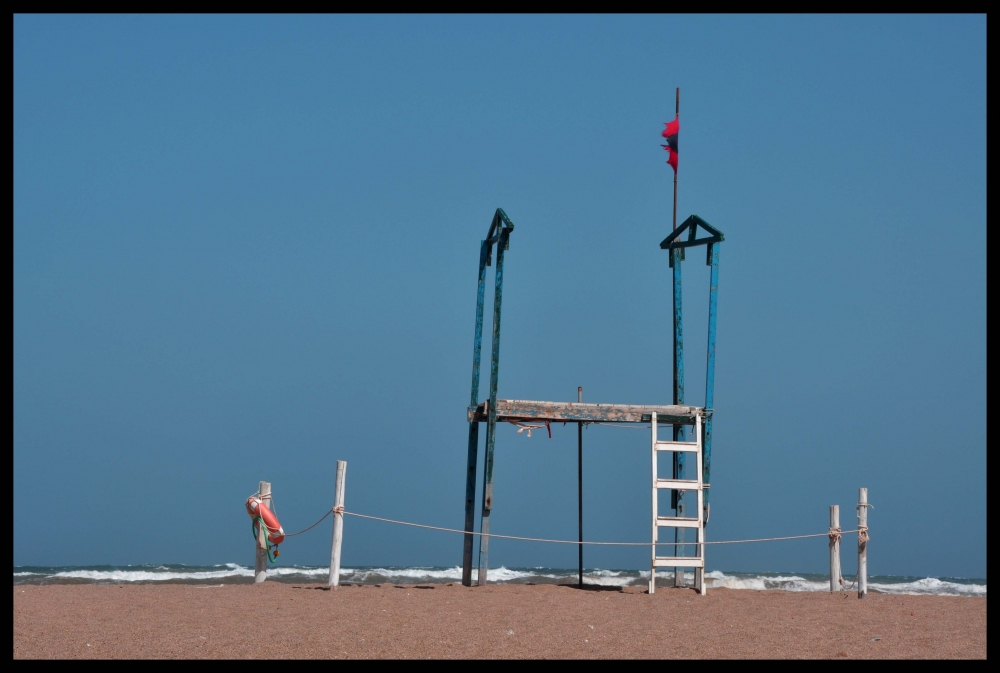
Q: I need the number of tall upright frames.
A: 2